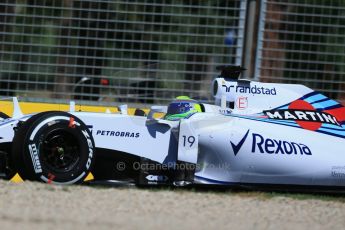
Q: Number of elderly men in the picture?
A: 0